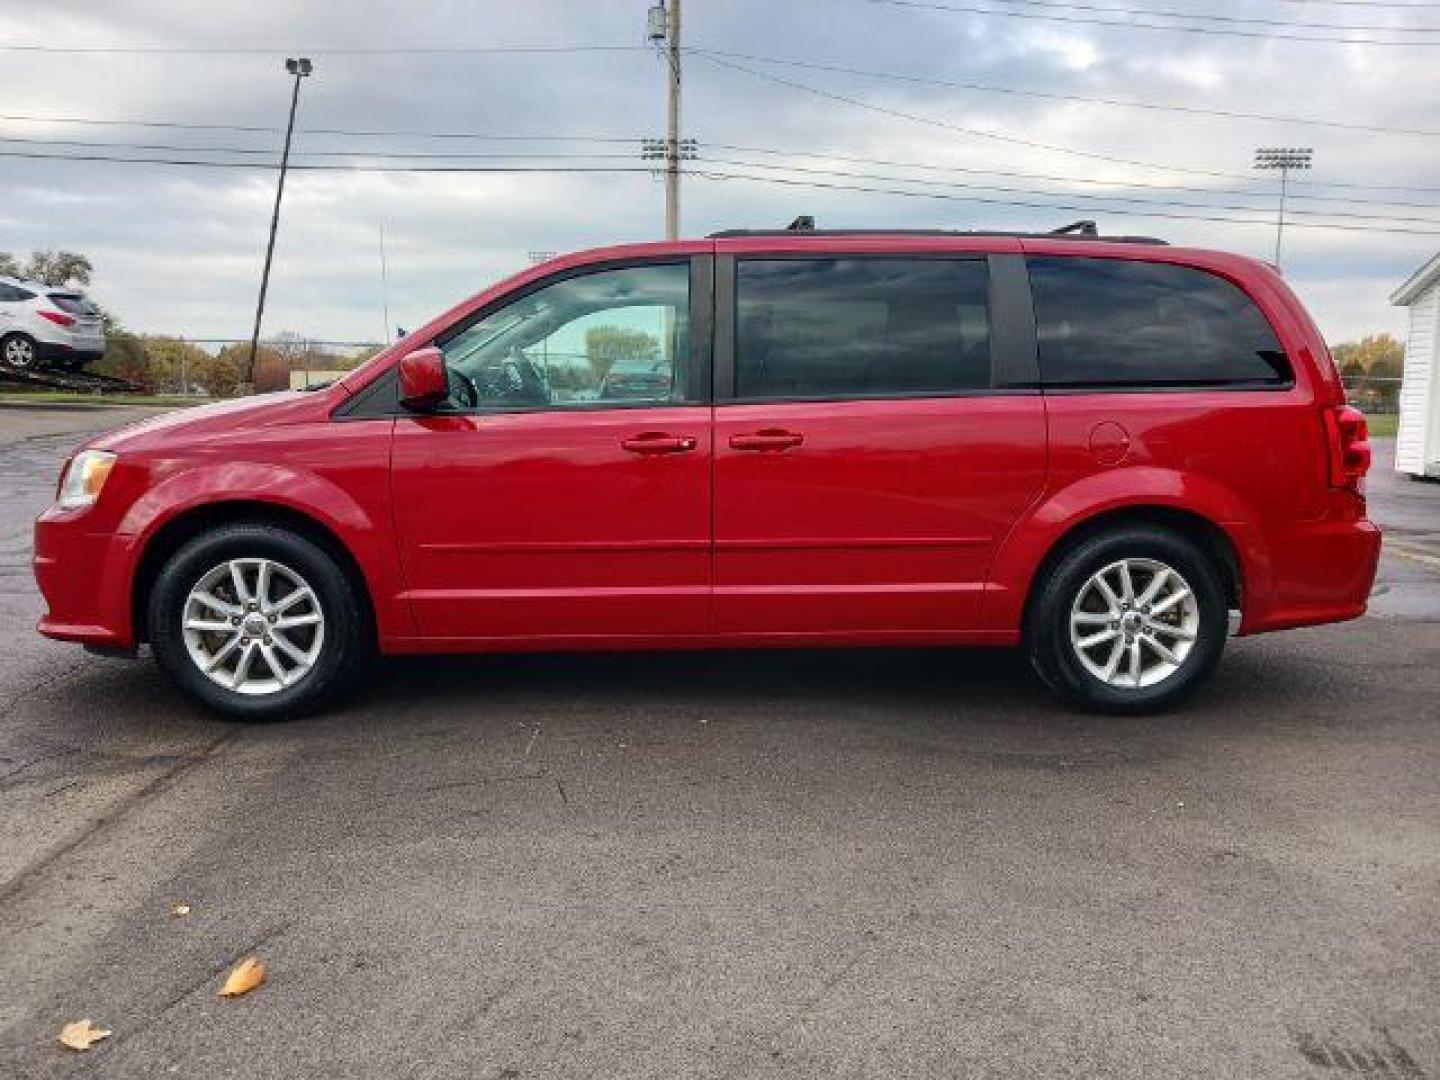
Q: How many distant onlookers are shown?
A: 0